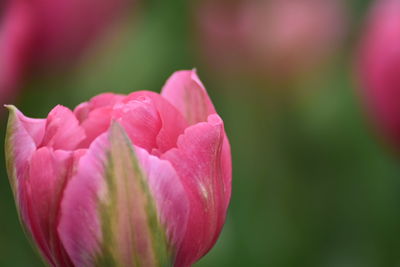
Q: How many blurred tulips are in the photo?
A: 3